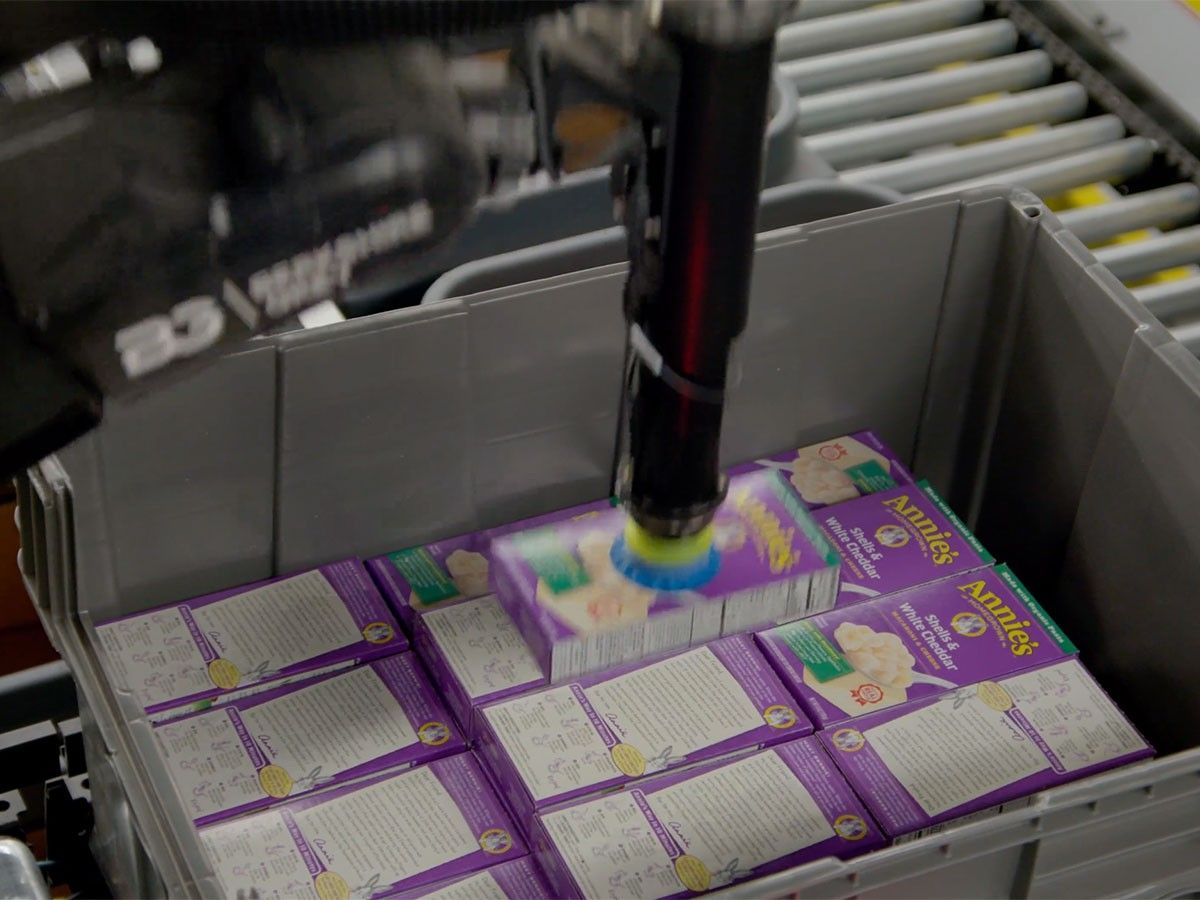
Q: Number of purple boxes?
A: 13